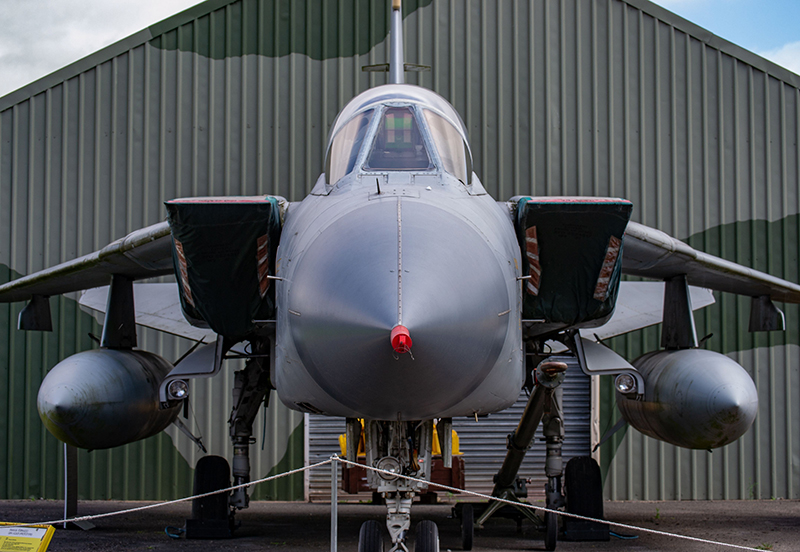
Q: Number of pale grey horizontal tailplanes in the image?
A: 2